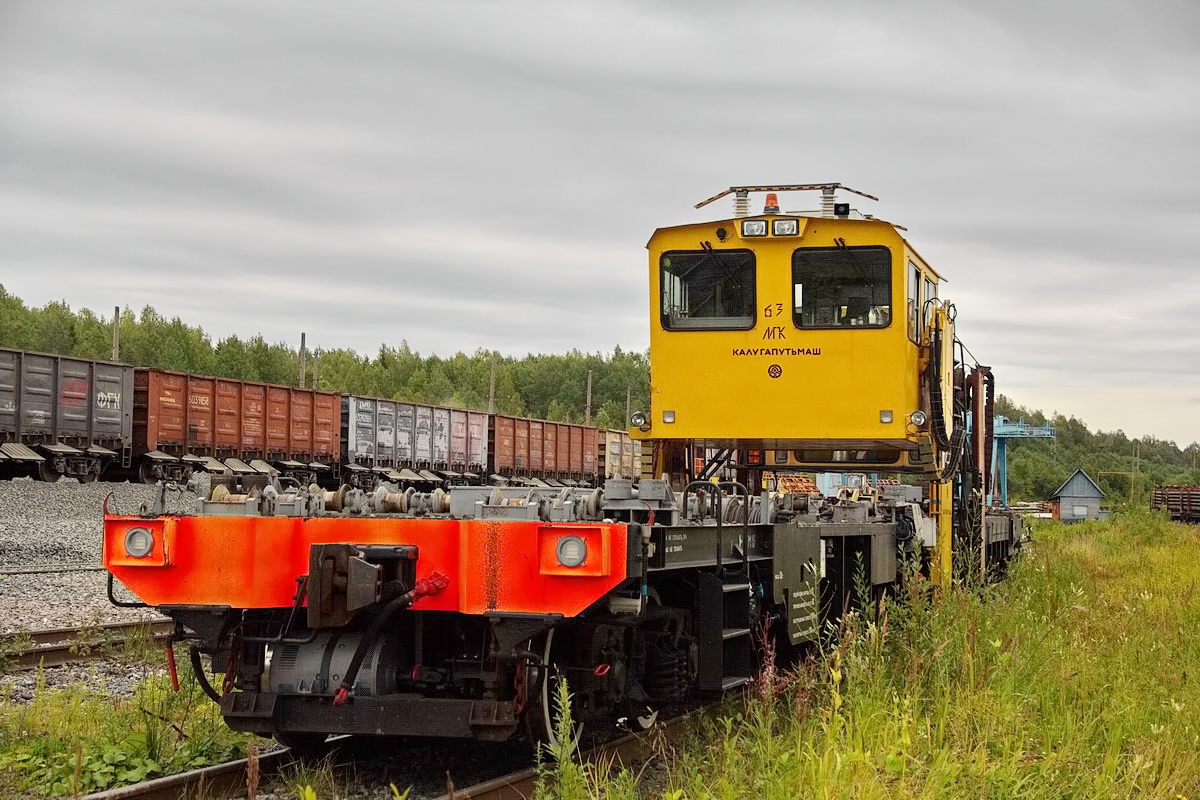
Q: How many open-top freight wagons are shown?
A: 5